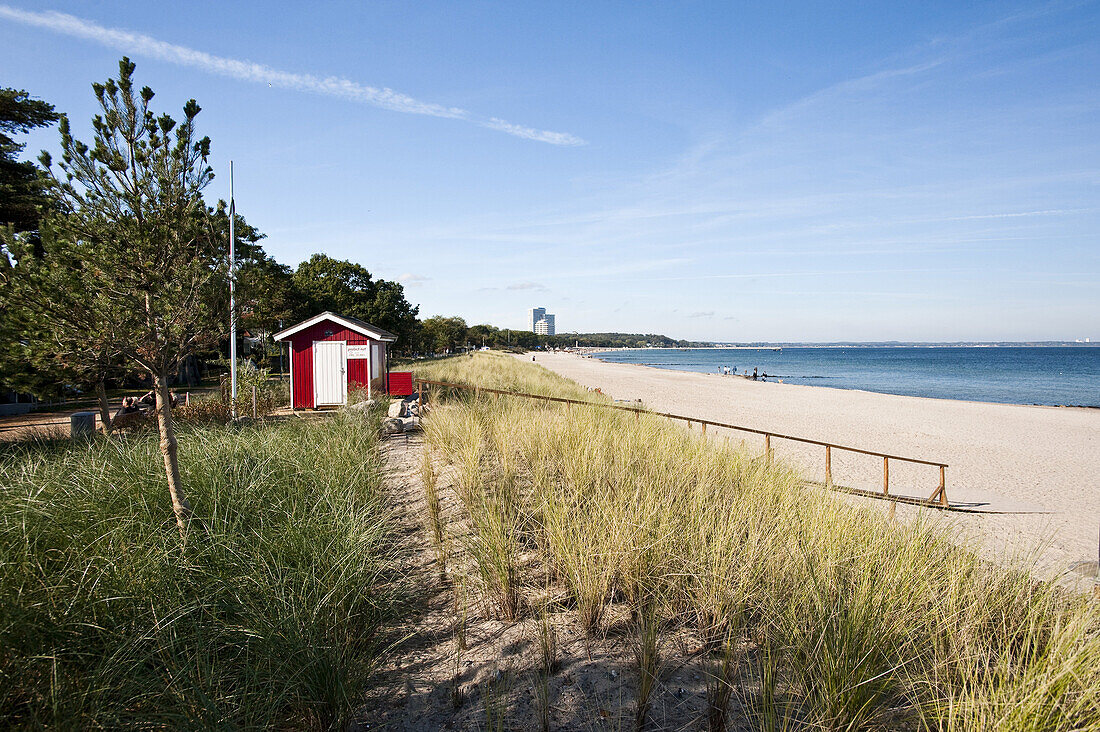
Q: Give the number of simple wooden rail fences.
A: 1